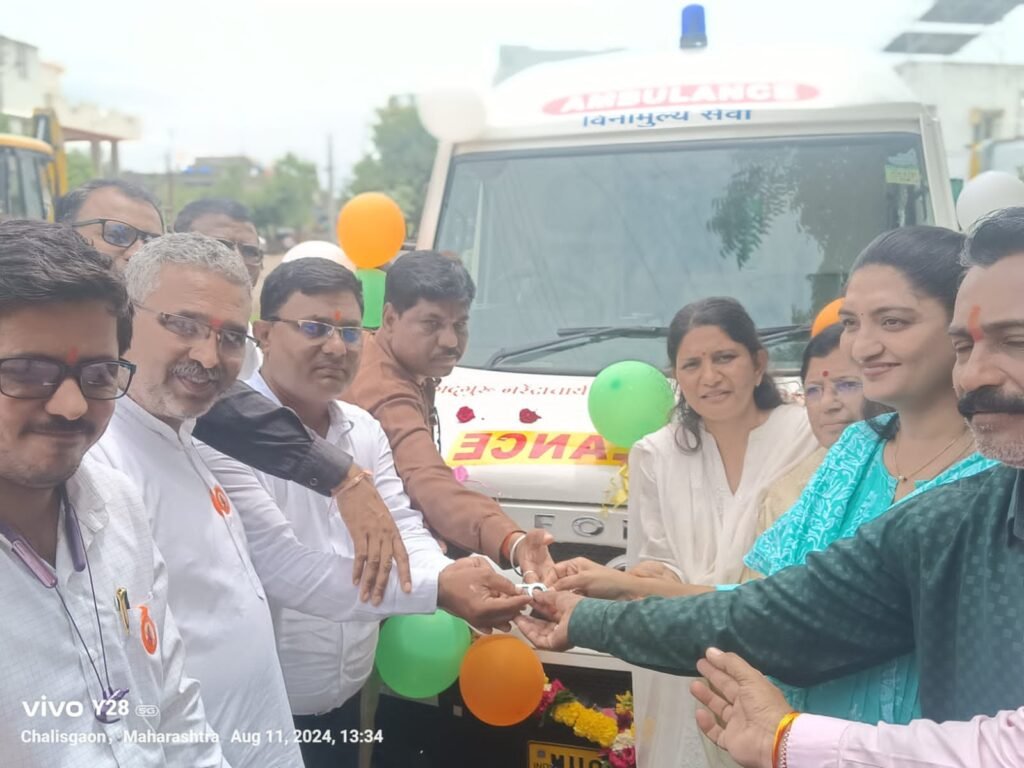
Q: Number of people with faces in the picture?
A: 10